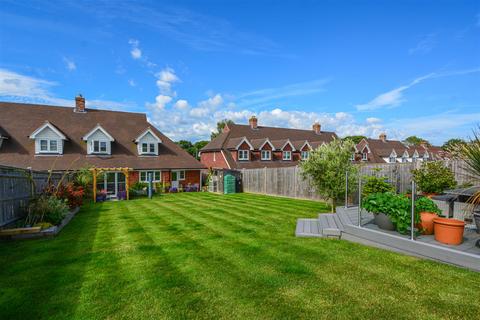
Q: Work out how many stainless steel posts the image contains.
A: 3